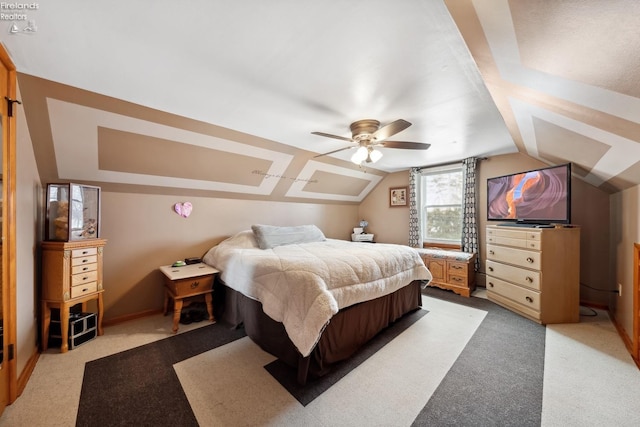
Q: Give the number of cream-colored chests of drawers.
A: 1